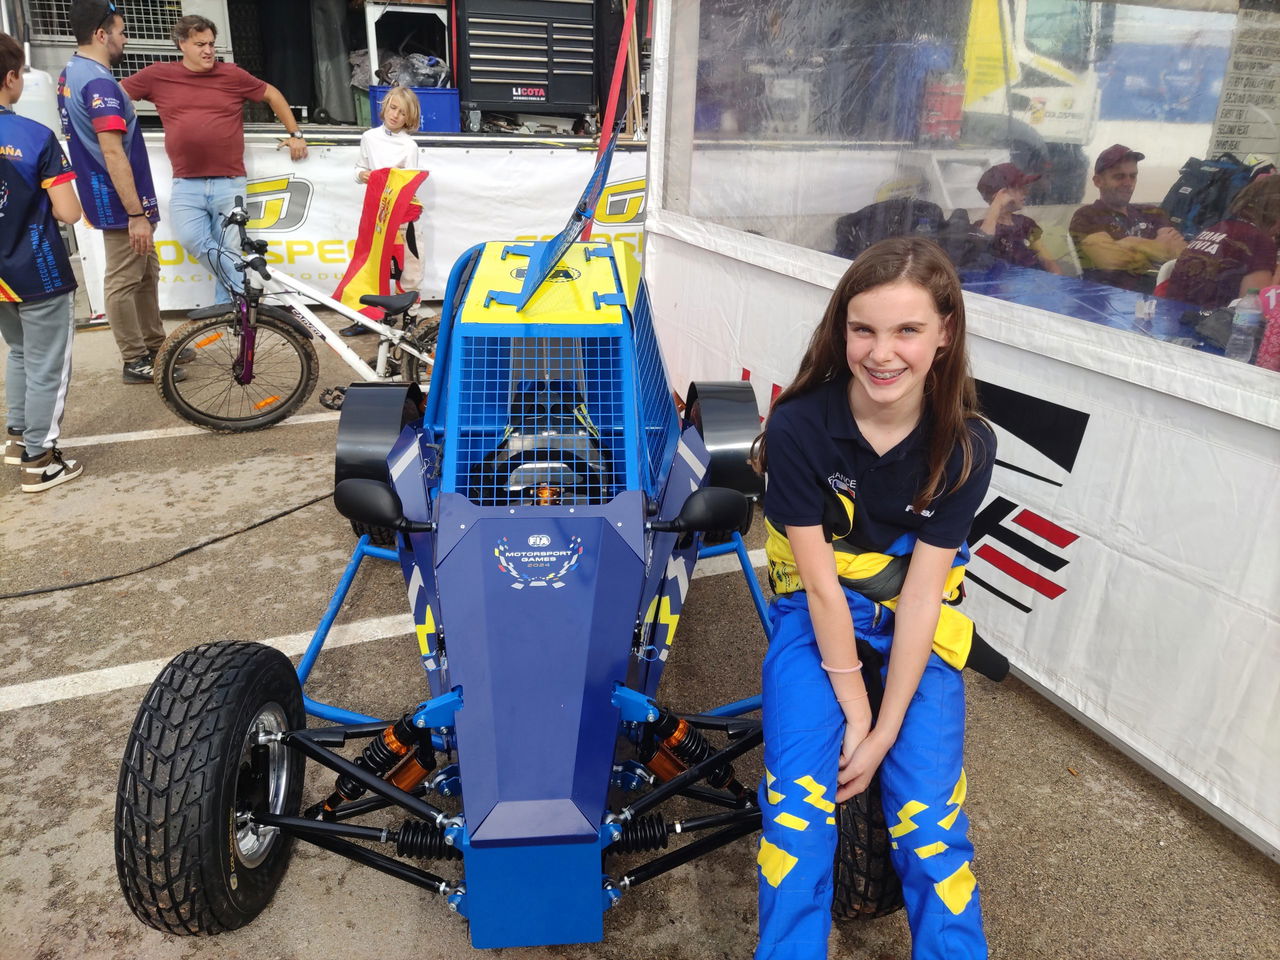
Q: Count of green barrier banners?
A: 0